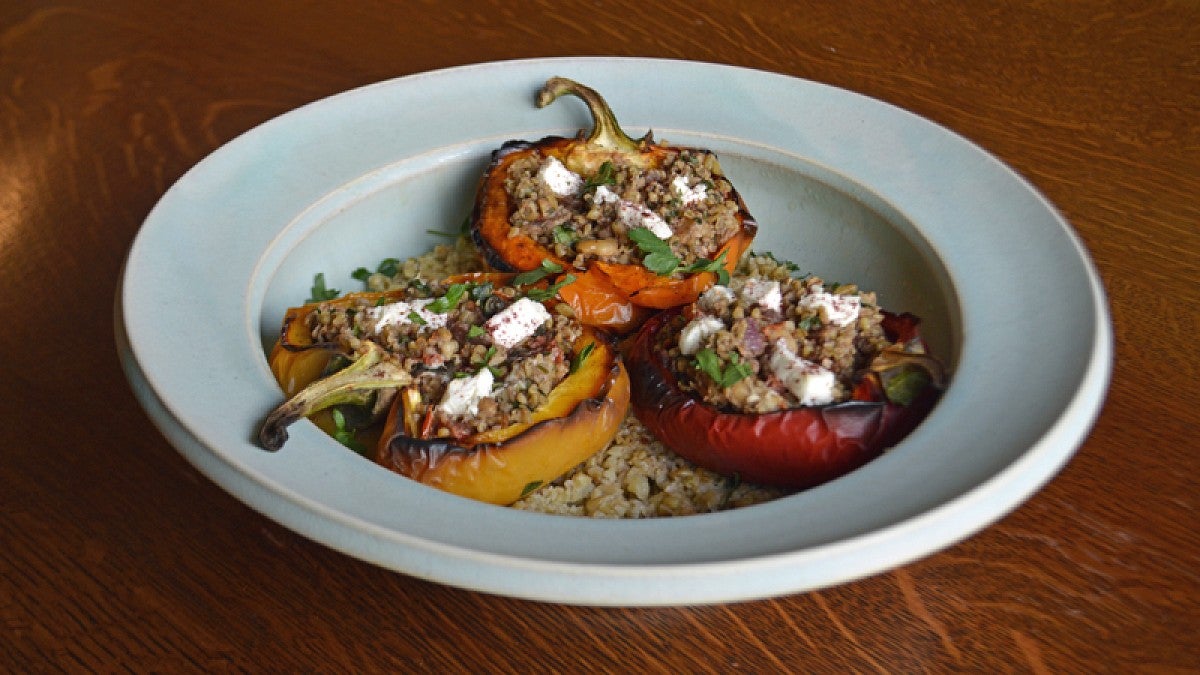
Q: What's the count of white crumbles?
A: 12